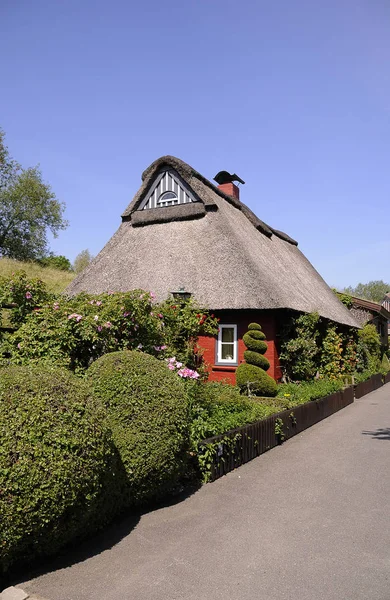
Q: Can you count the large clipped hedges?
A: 2